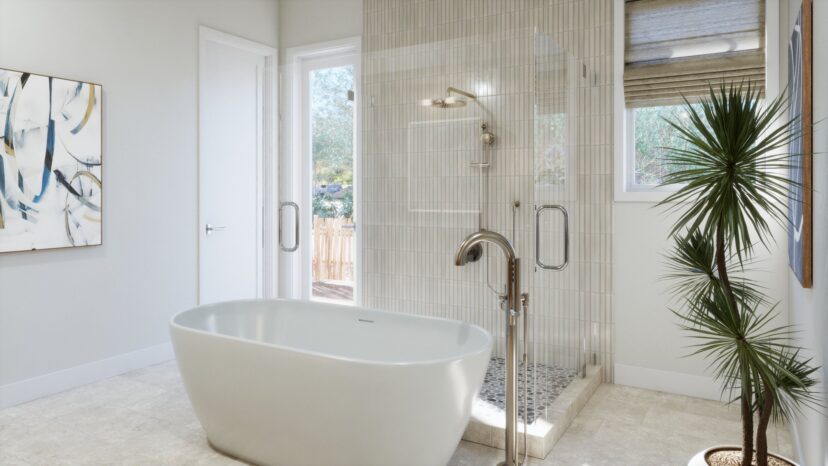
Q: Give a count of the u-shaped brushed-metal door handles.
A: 2